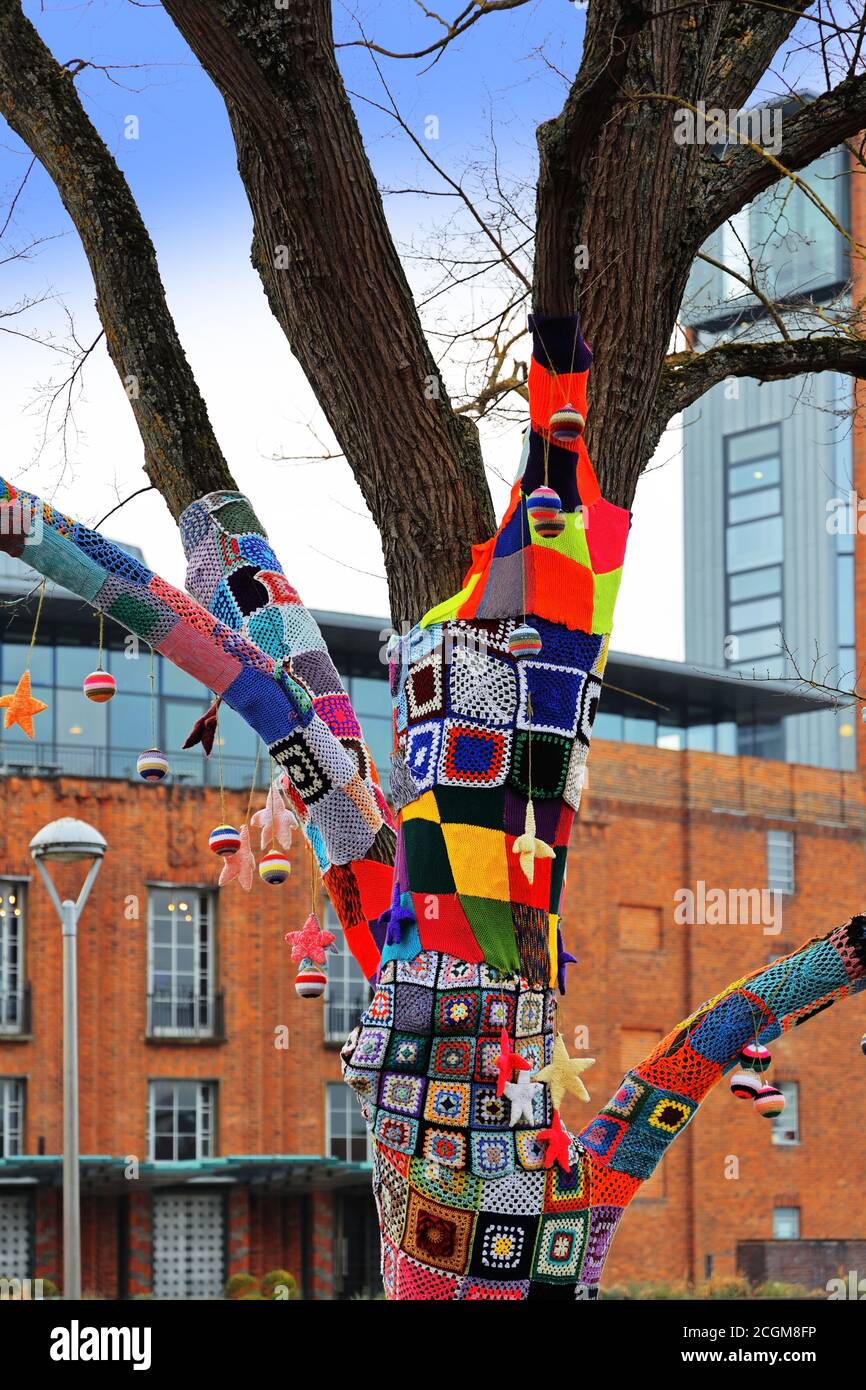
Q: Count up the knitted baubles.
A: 12